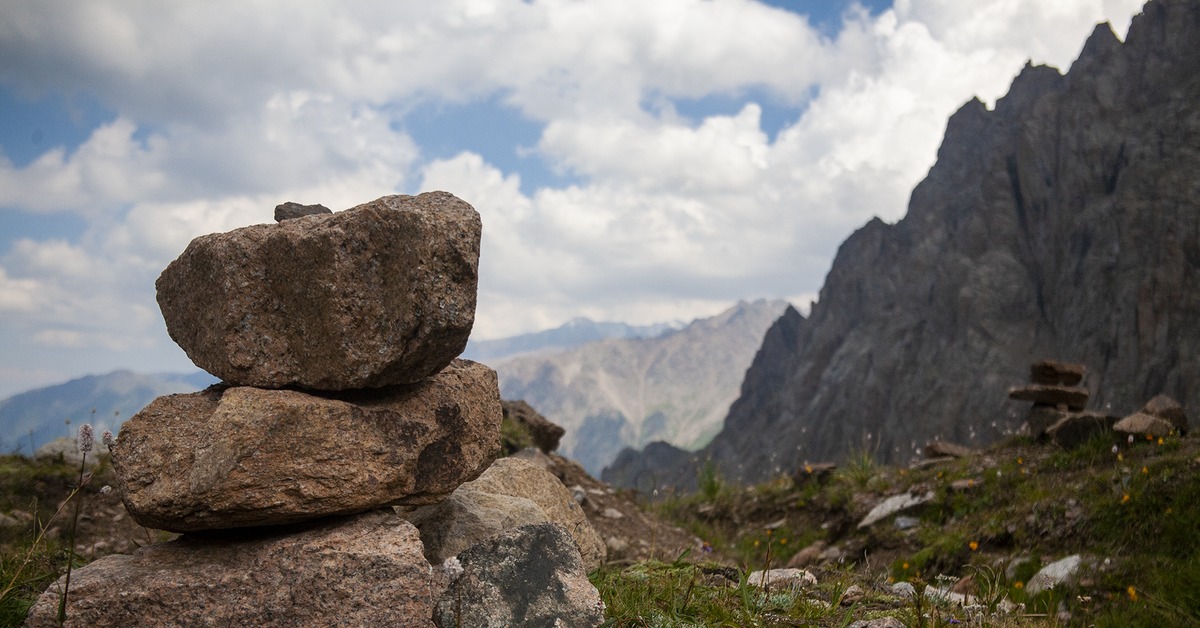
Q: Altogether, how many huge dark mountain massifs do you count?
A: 1